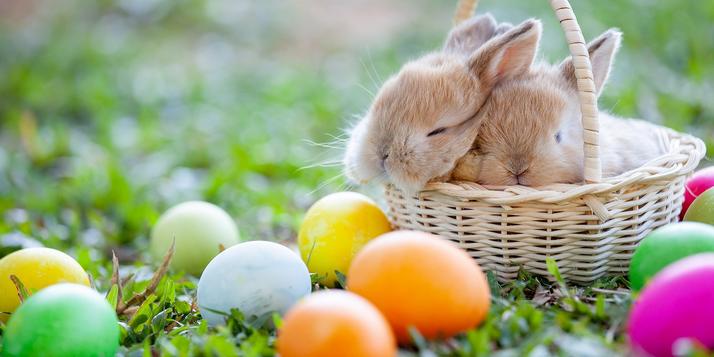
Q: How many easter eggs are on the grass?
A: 11